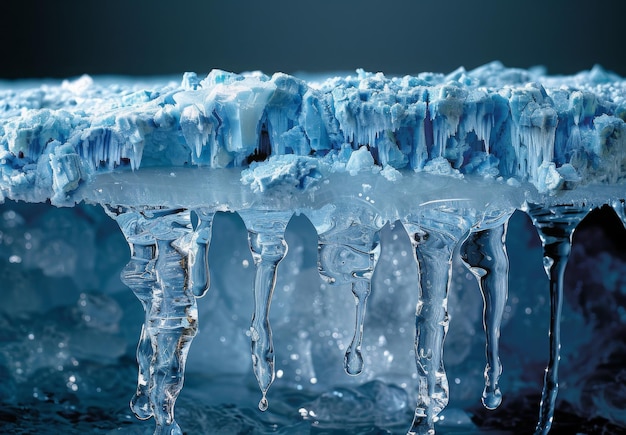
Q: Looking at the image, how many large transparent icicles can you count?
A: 6